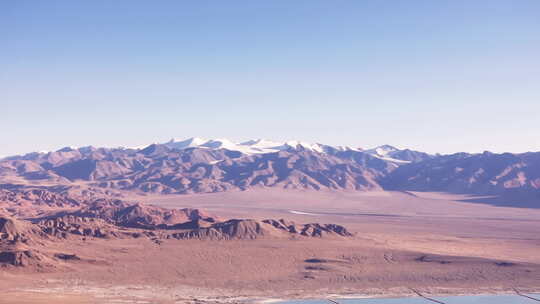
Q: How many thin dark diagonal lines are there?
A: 3